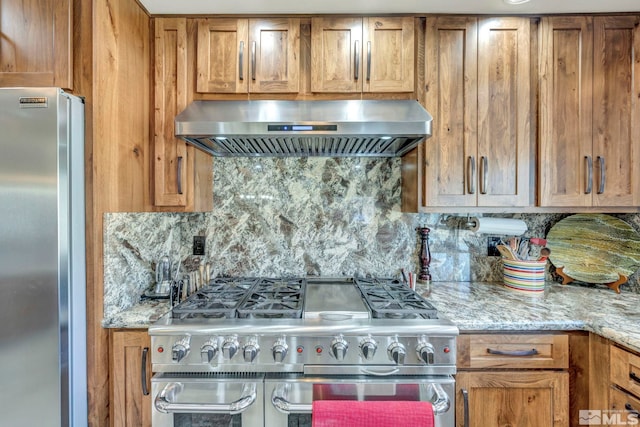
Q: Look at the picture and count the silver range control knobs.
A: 9